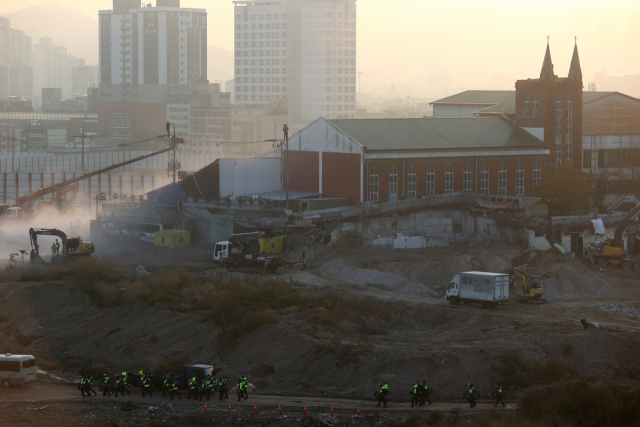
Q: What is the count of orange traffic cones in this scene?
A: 7